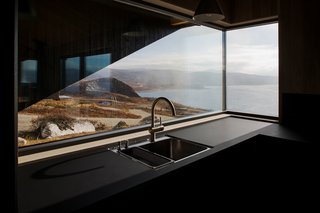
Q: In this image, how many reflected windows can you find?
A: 3